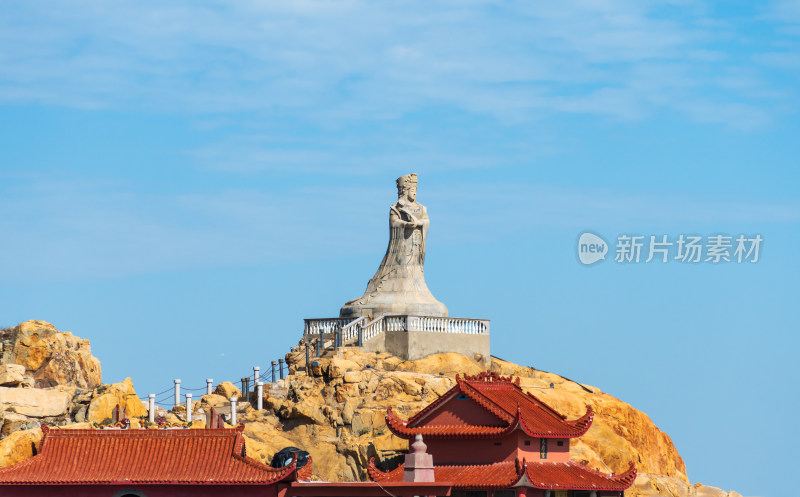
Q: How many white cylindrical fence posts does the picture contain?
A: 7